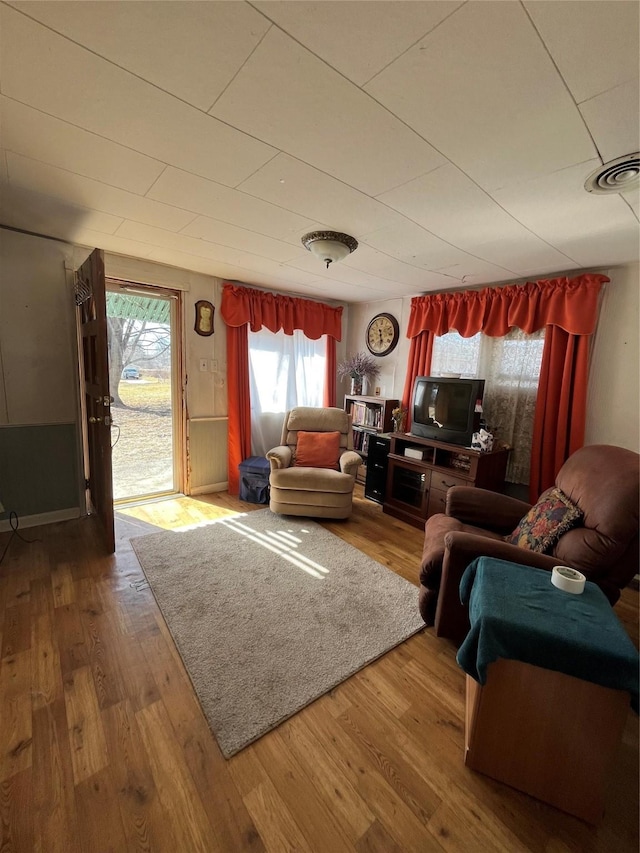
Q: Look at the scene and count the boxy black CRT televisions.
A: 1